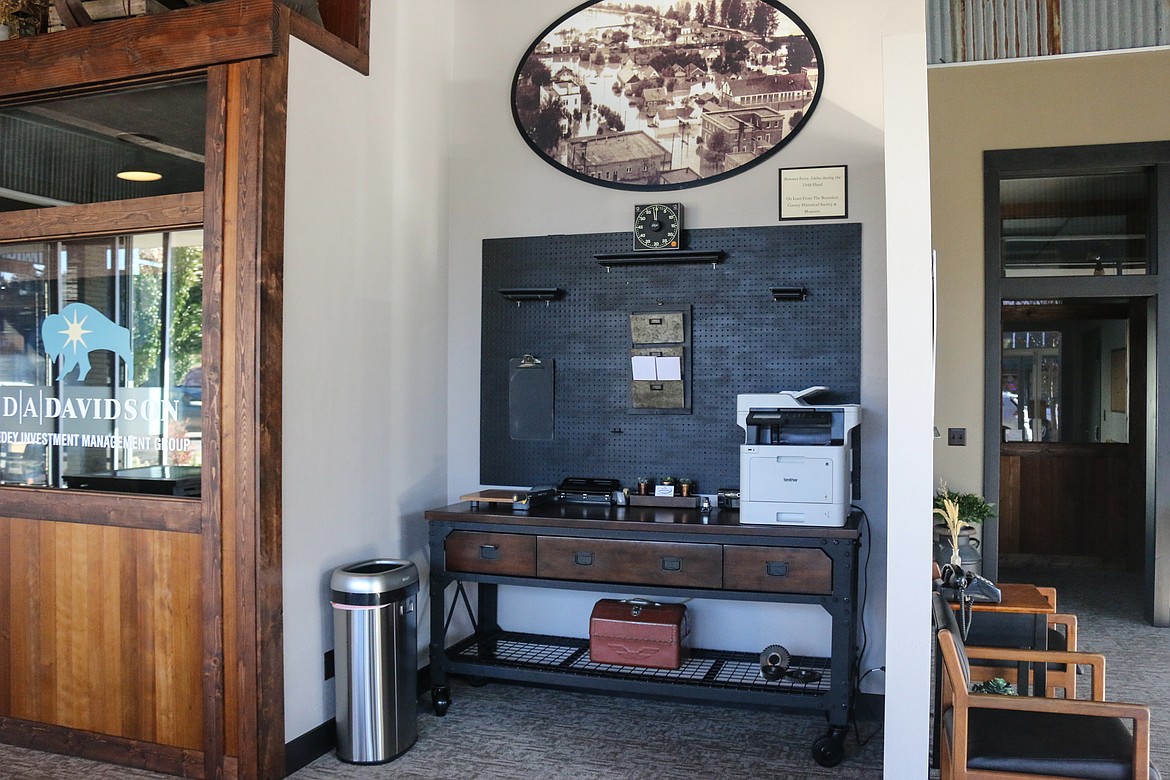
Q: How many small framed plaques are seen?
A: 1